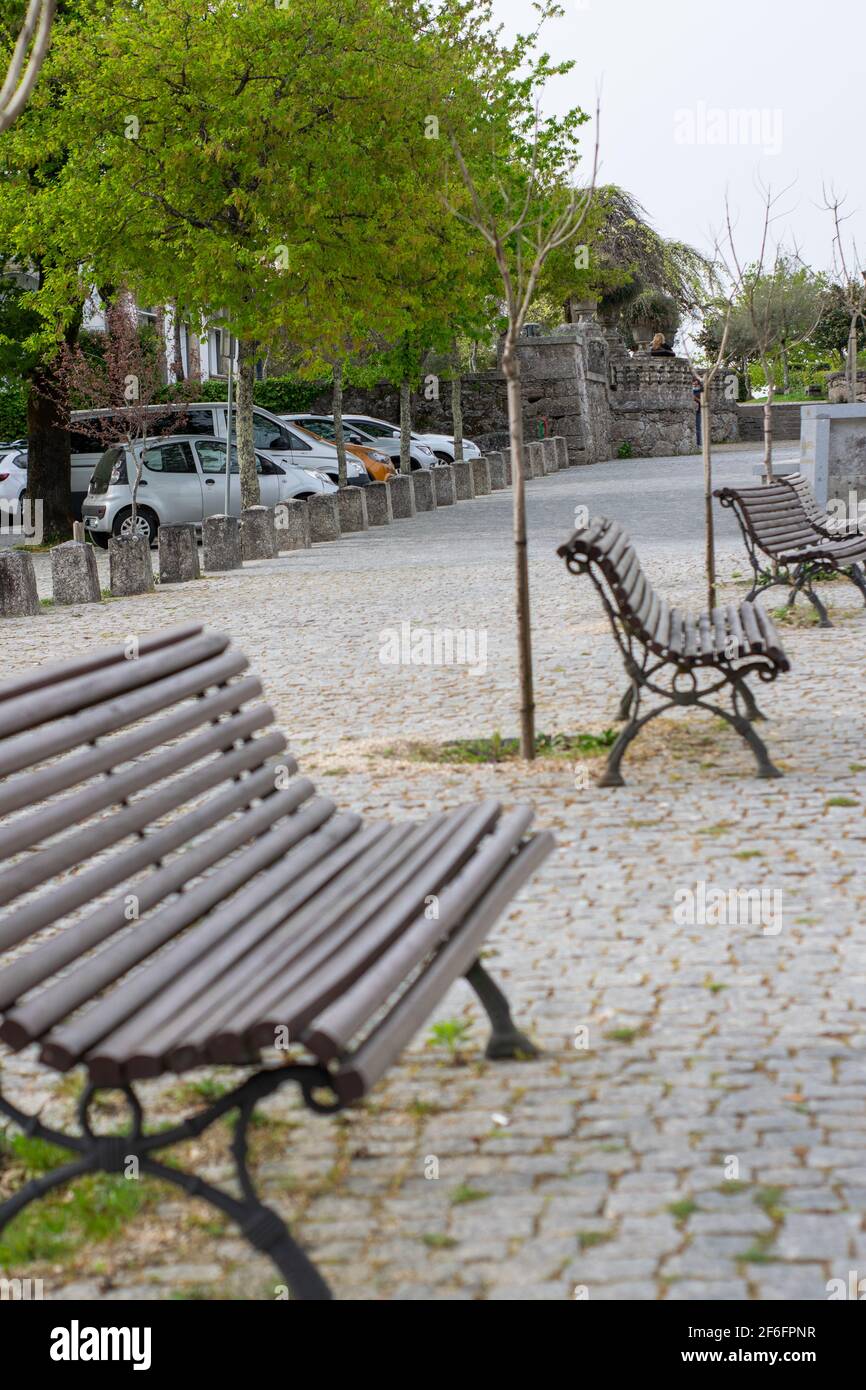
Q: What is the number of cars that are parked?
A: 6